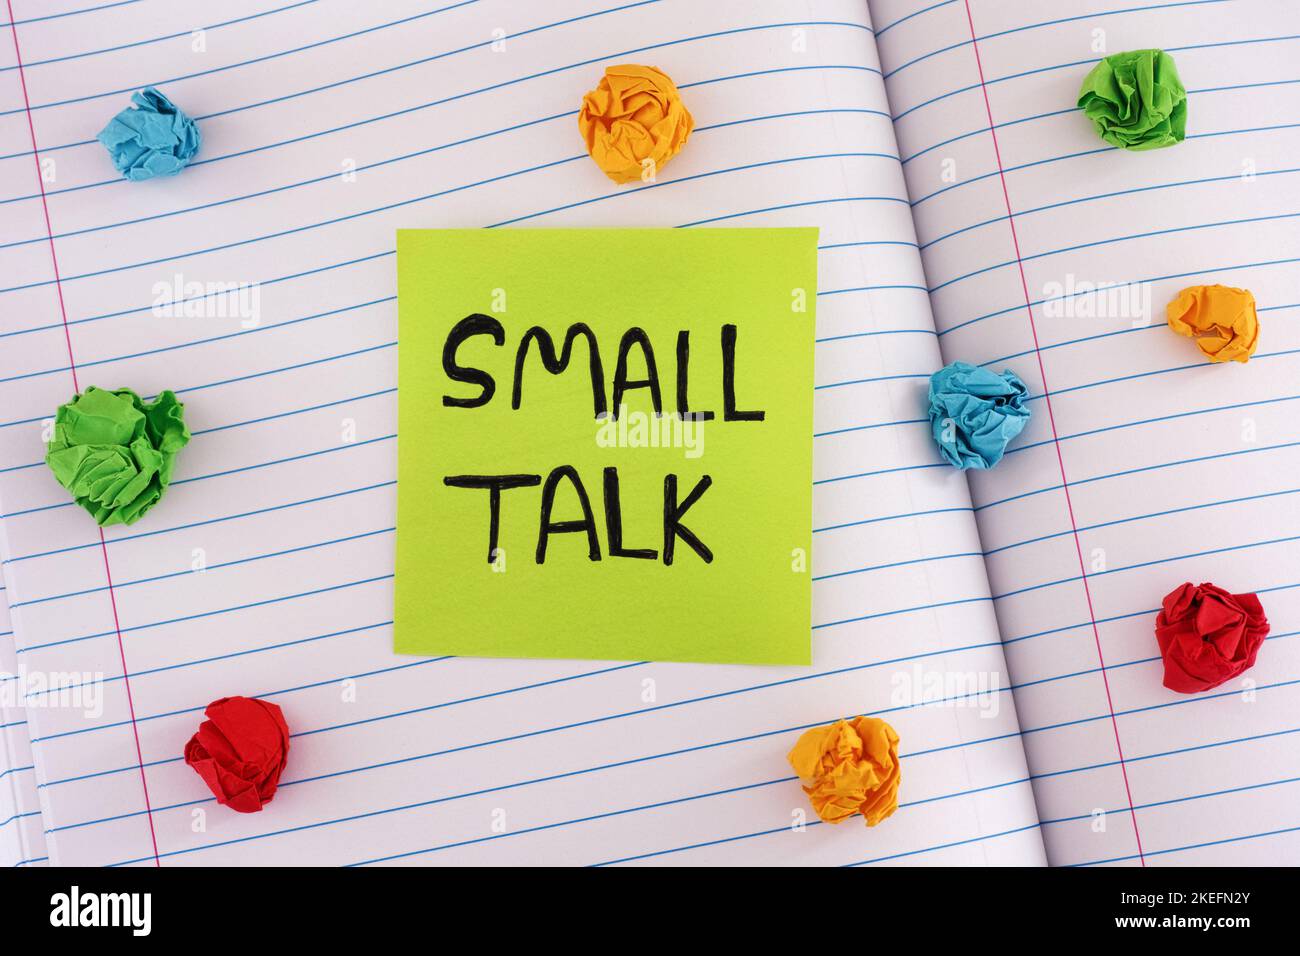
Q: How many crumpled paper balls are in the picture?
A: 9